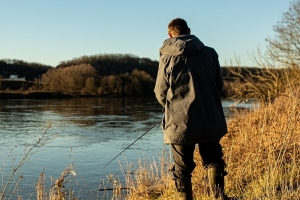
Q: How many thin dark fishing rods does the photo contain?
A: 1